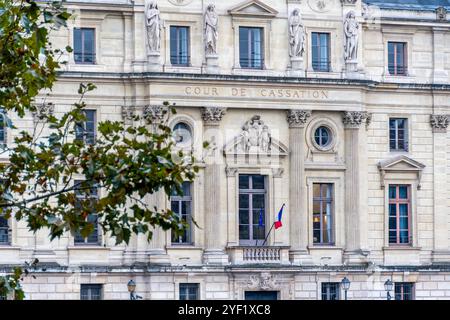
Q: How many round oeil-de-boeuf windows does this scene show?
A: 2